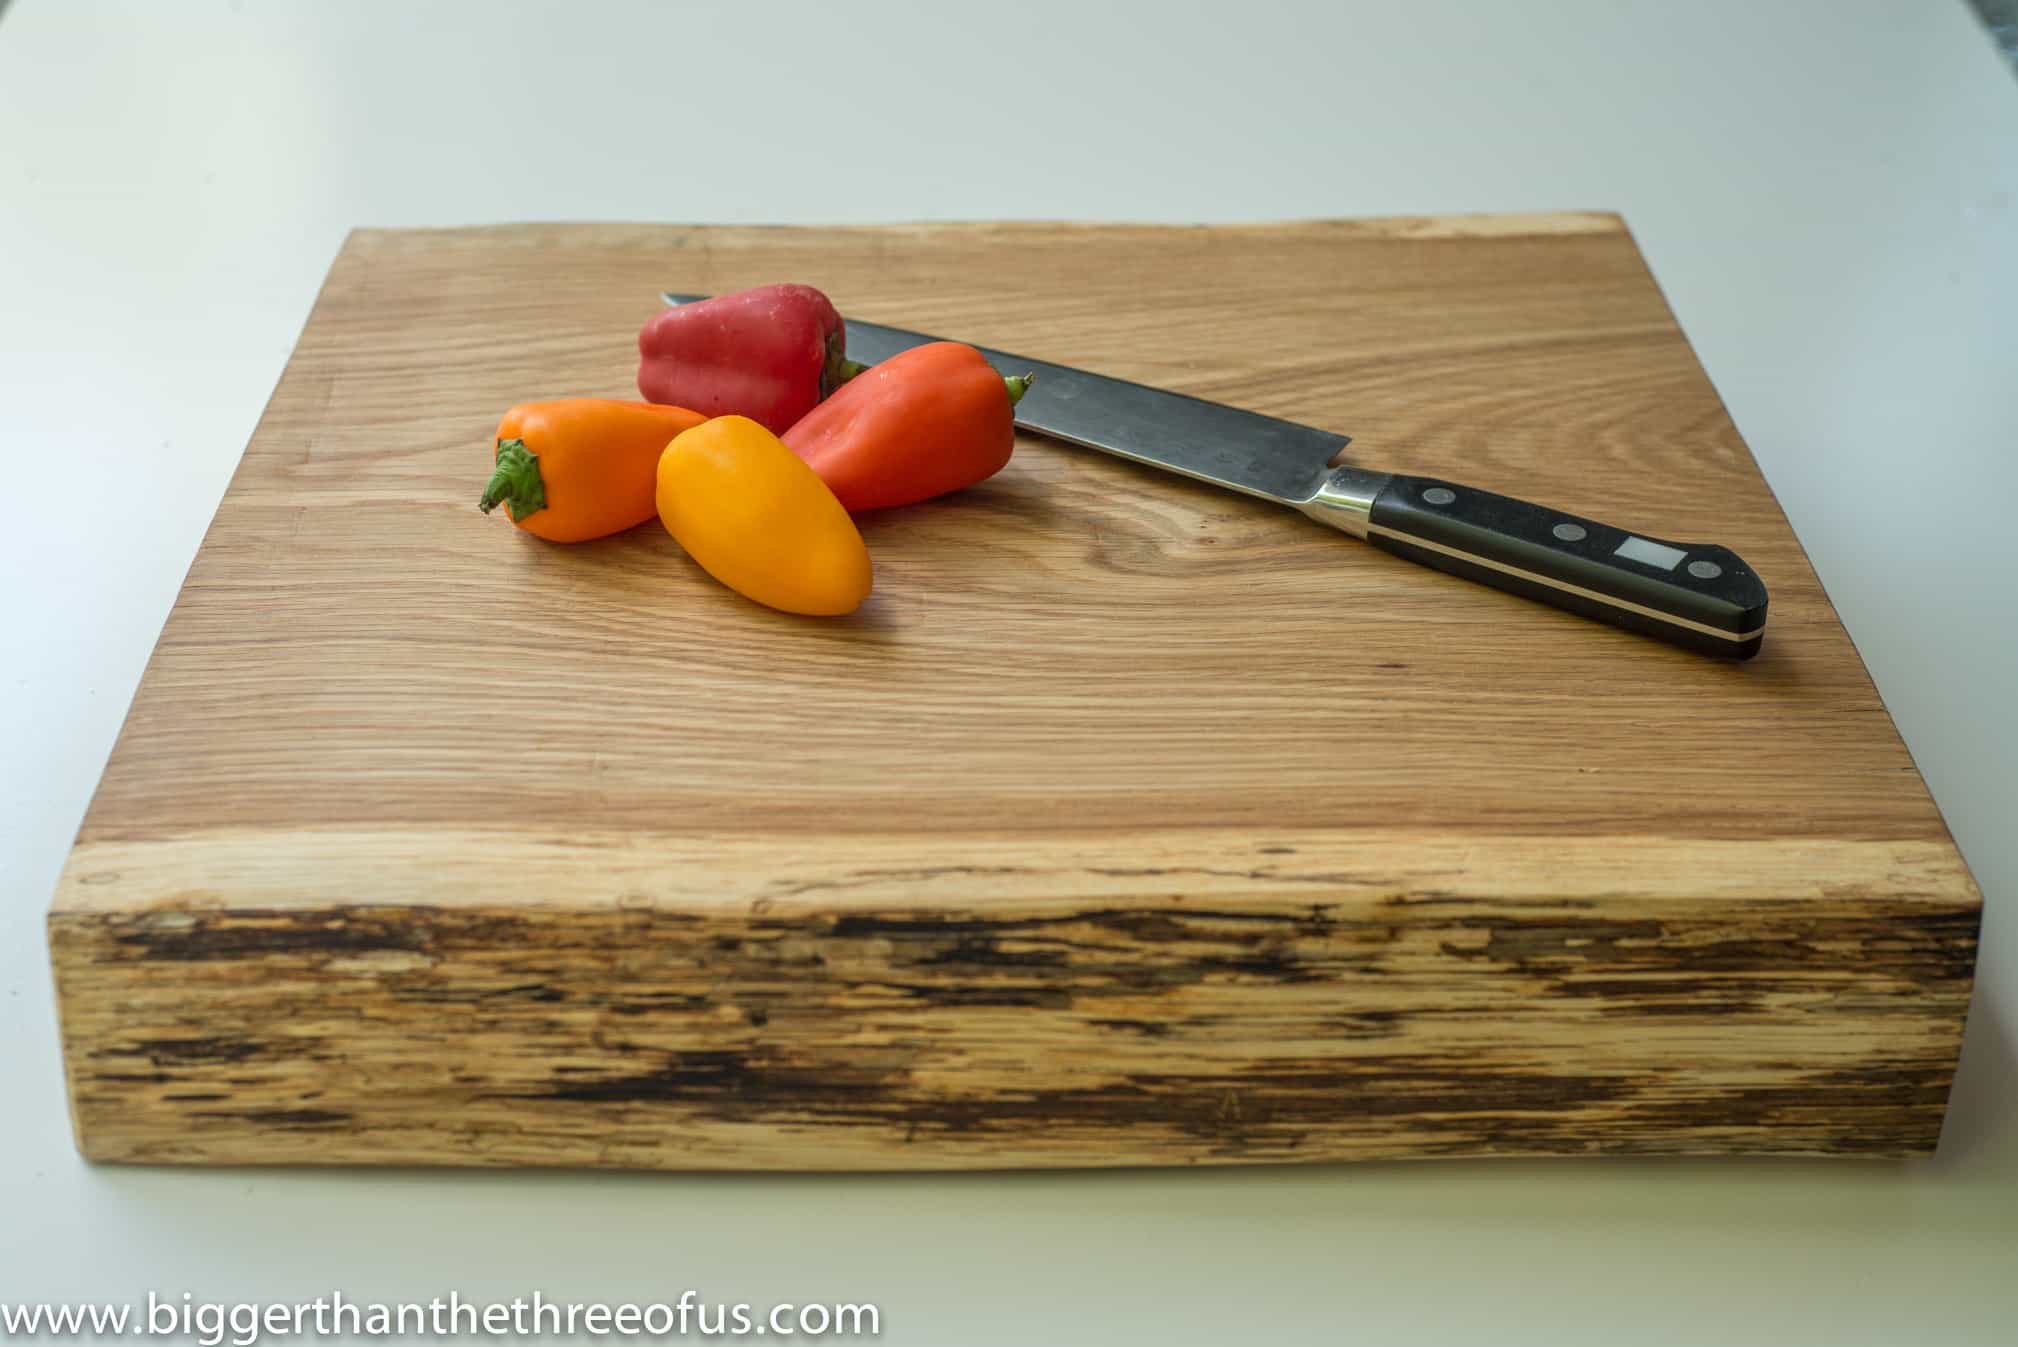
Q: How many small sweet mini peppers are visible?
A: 4